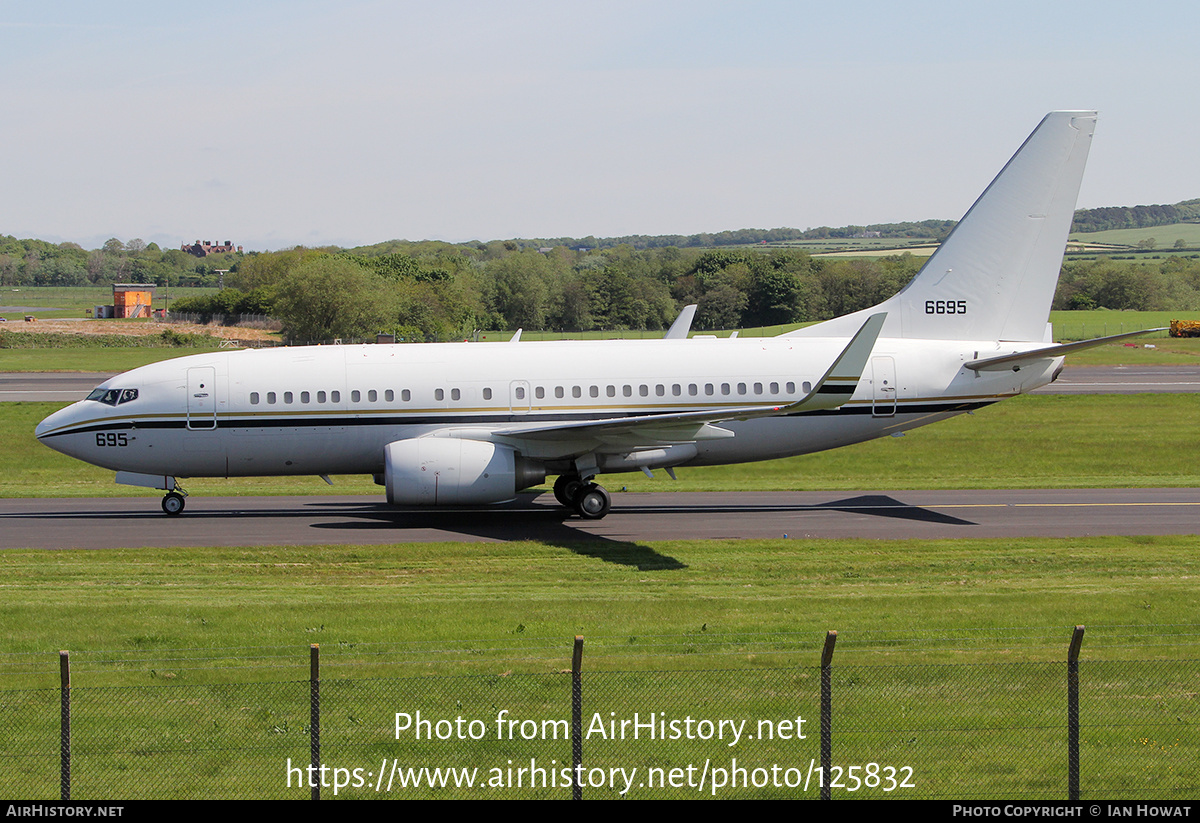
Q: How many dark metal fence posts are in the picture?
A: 5